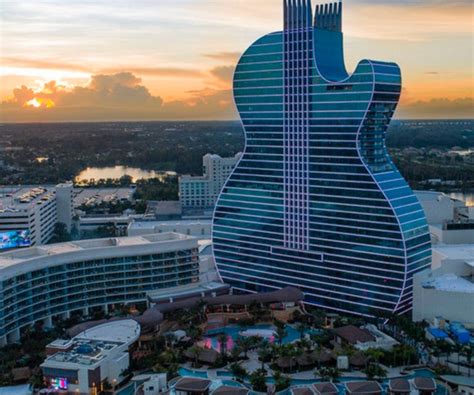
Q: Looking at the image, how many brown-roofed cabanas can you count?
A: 7